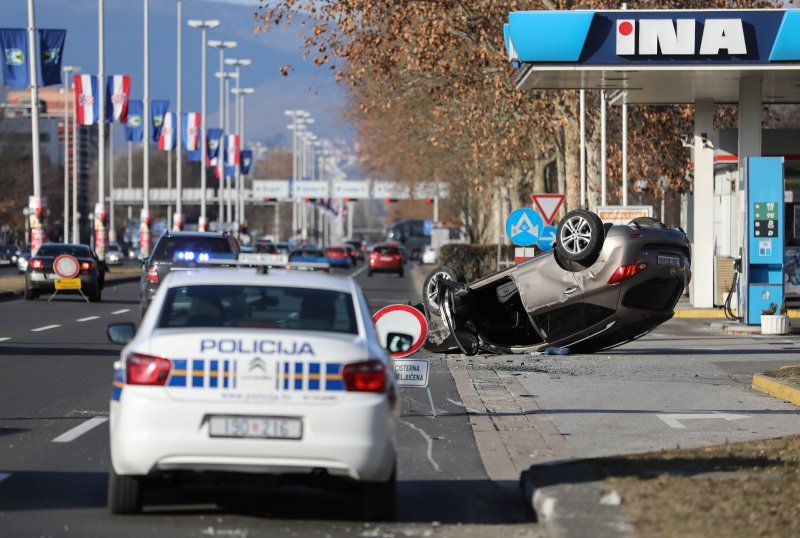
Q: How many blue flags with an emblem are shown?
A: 6